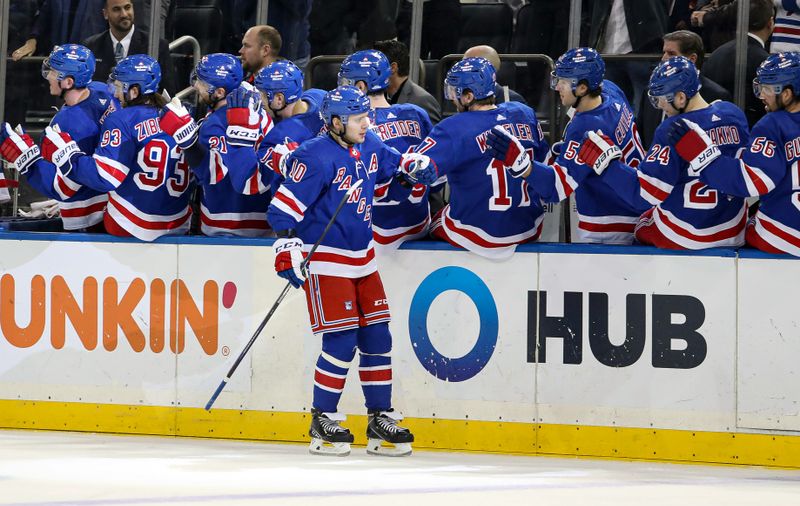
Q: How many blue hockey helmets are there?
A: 10